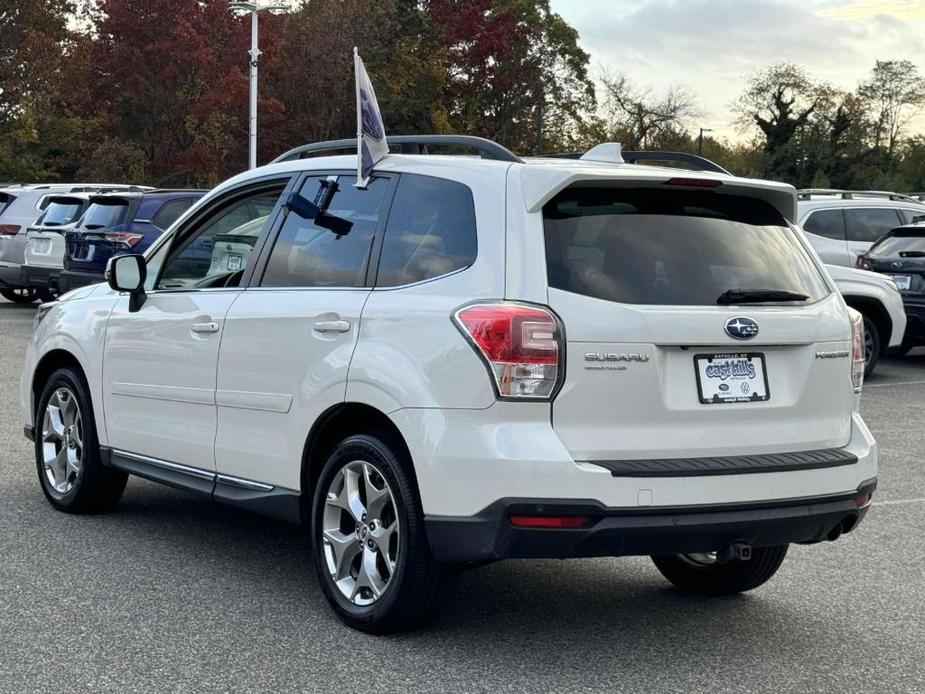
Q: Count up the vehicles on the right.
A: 3